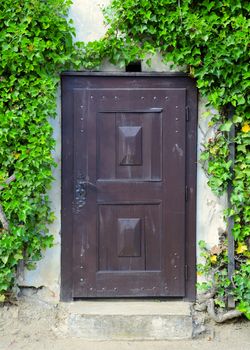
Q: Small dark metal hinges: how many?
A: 3